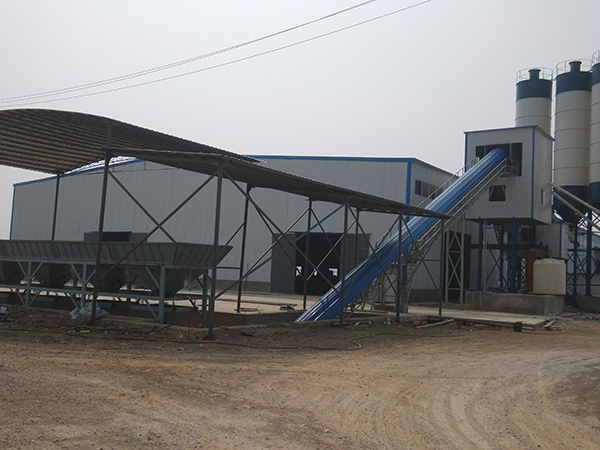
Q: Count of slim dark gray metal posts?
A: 9